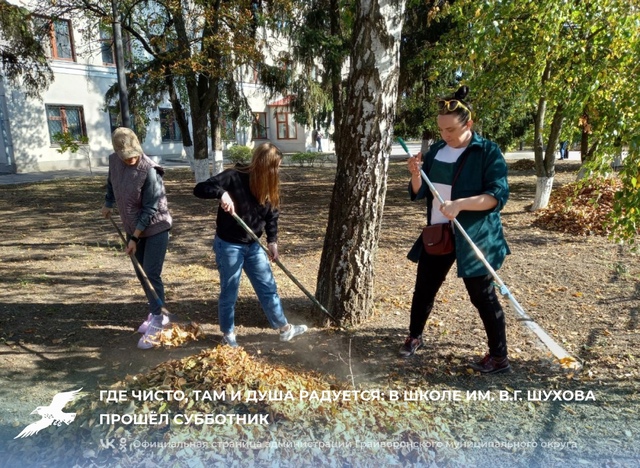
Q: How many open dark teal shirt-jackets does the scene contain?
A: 1